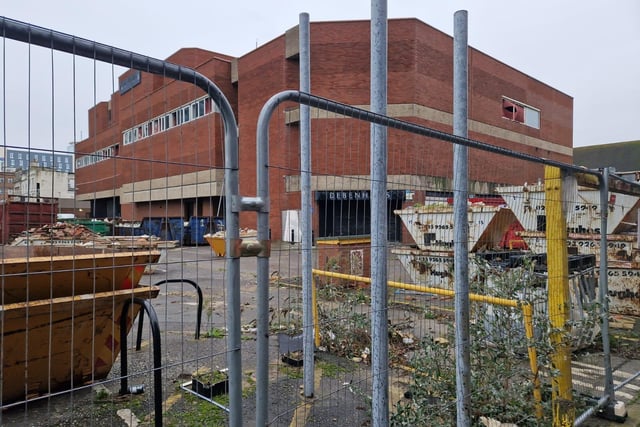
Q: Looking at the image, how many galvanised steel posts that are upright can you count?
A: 3